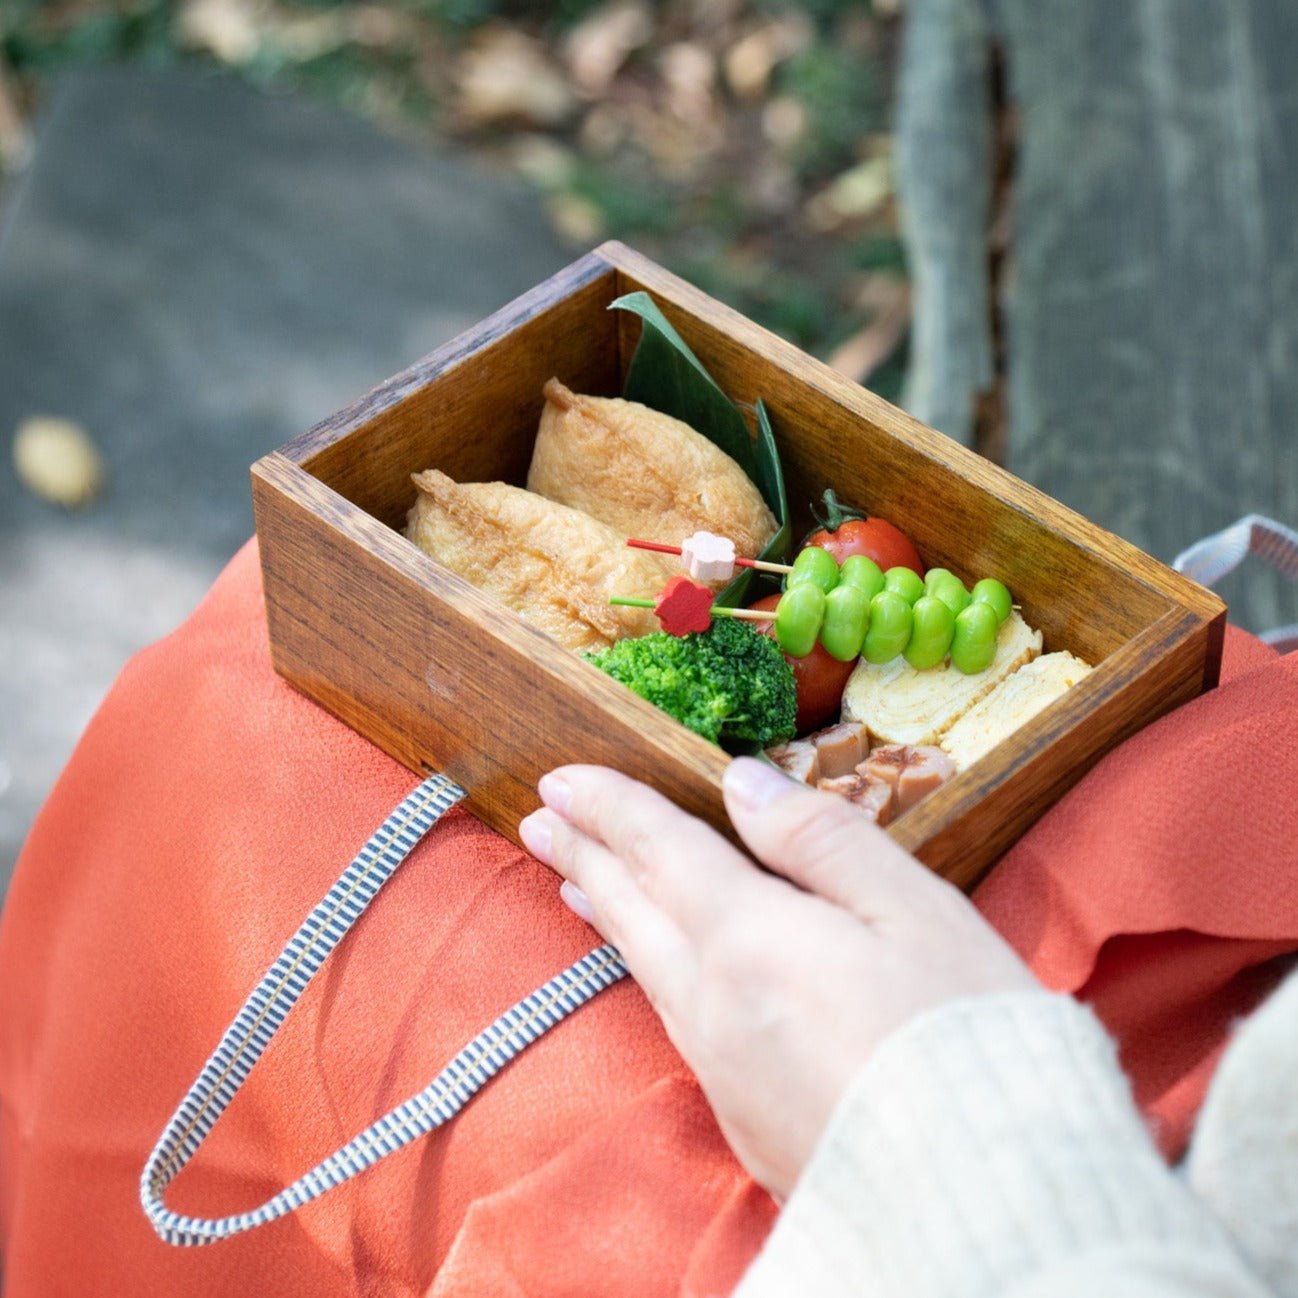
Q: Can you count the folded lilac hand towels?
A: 0